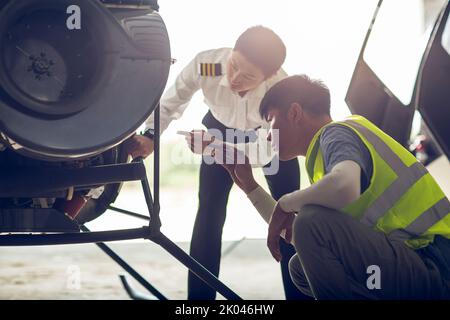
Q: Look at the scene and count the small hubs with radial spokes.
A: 1